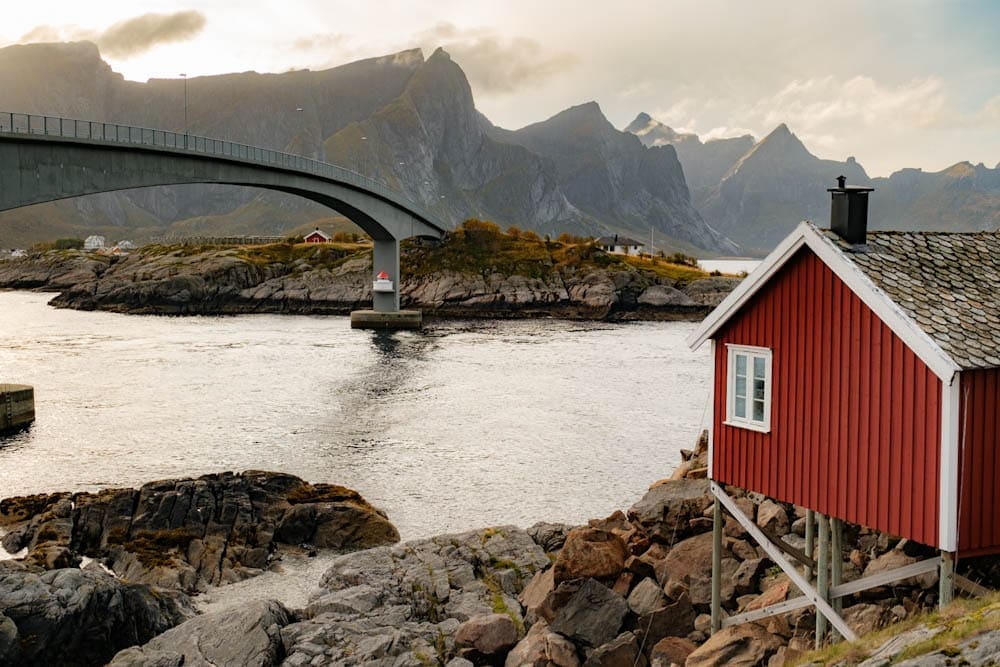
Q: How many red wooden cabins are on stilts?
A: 1